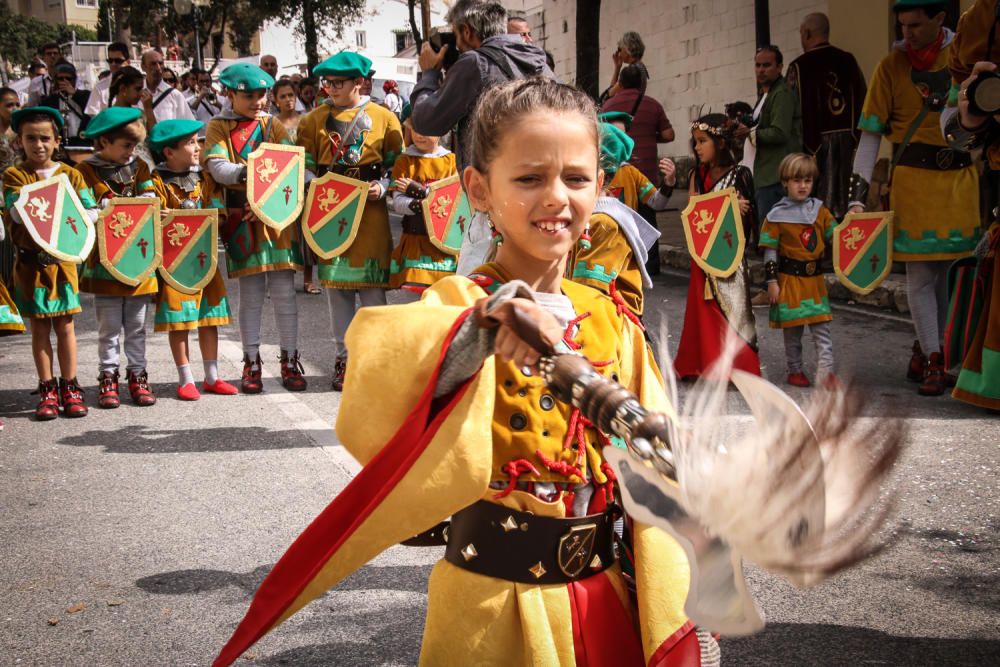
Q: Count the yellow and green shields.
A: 8